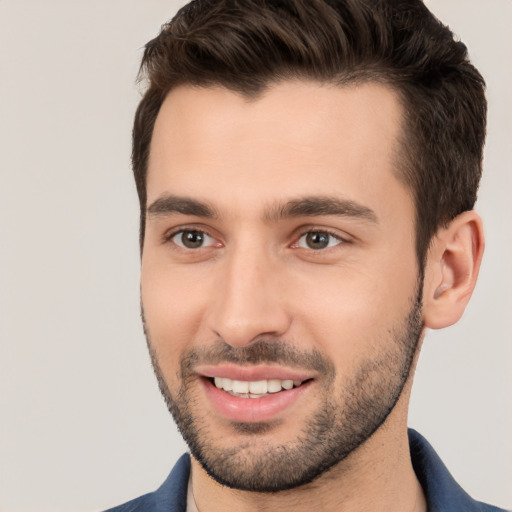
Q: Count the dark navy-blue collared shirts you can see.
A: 1